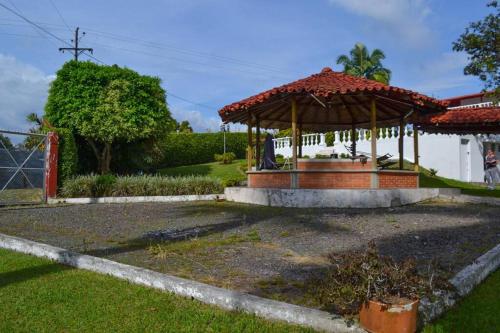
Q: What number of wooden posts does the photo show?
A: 8